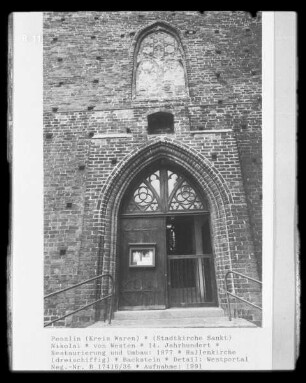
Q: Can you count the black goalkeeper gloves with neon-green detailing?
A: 0